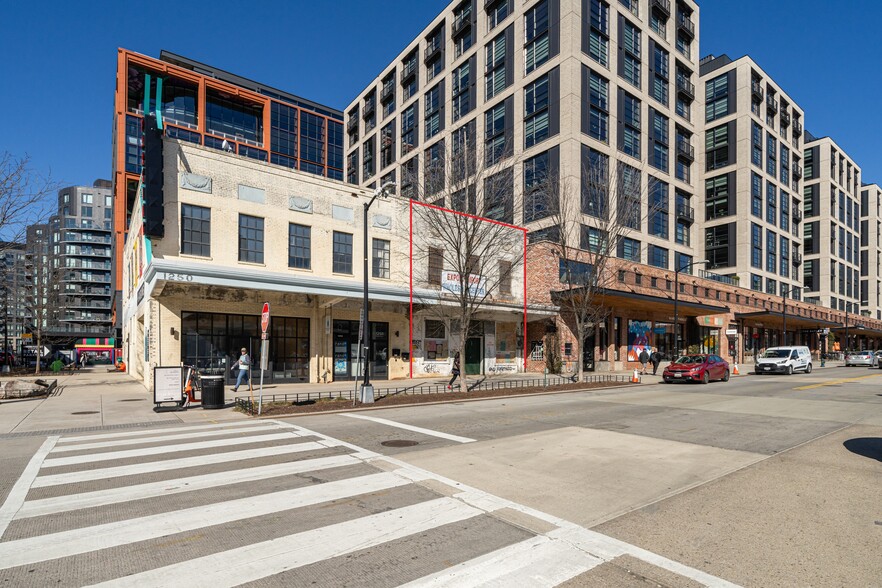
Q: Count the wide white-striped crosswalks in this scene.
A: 1